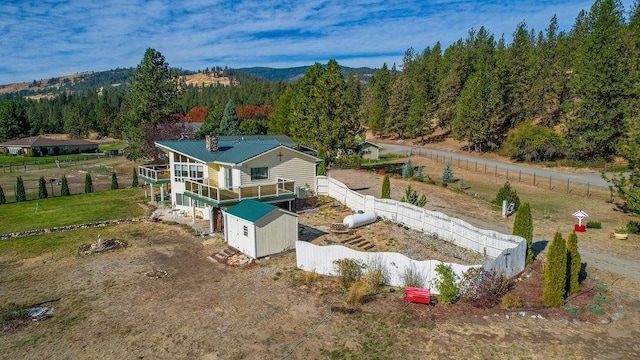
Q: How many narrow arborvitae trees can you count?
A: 11